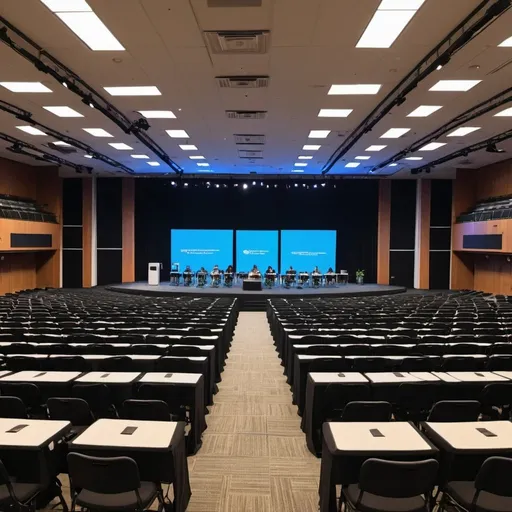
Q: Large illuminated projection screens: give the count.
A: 3